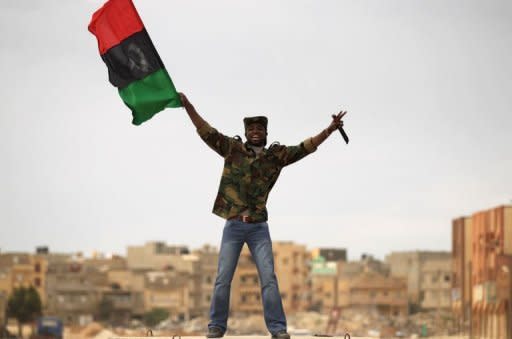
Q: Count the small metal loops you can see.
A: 3